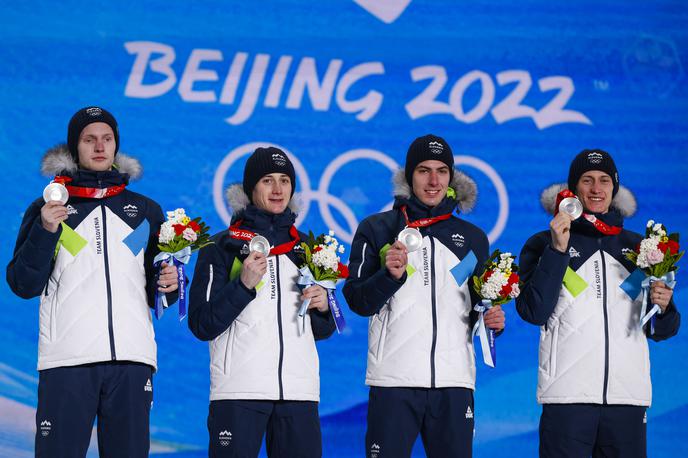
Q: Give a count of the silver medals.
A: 4